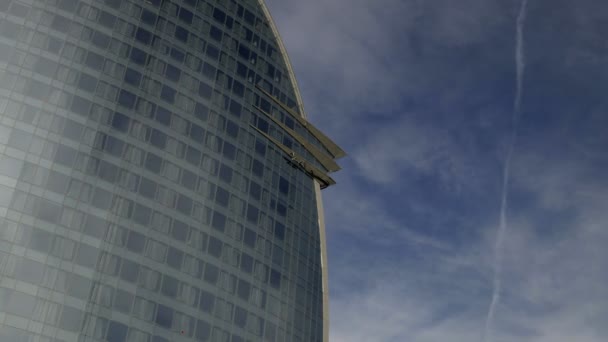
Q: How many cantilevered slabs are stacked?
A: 3